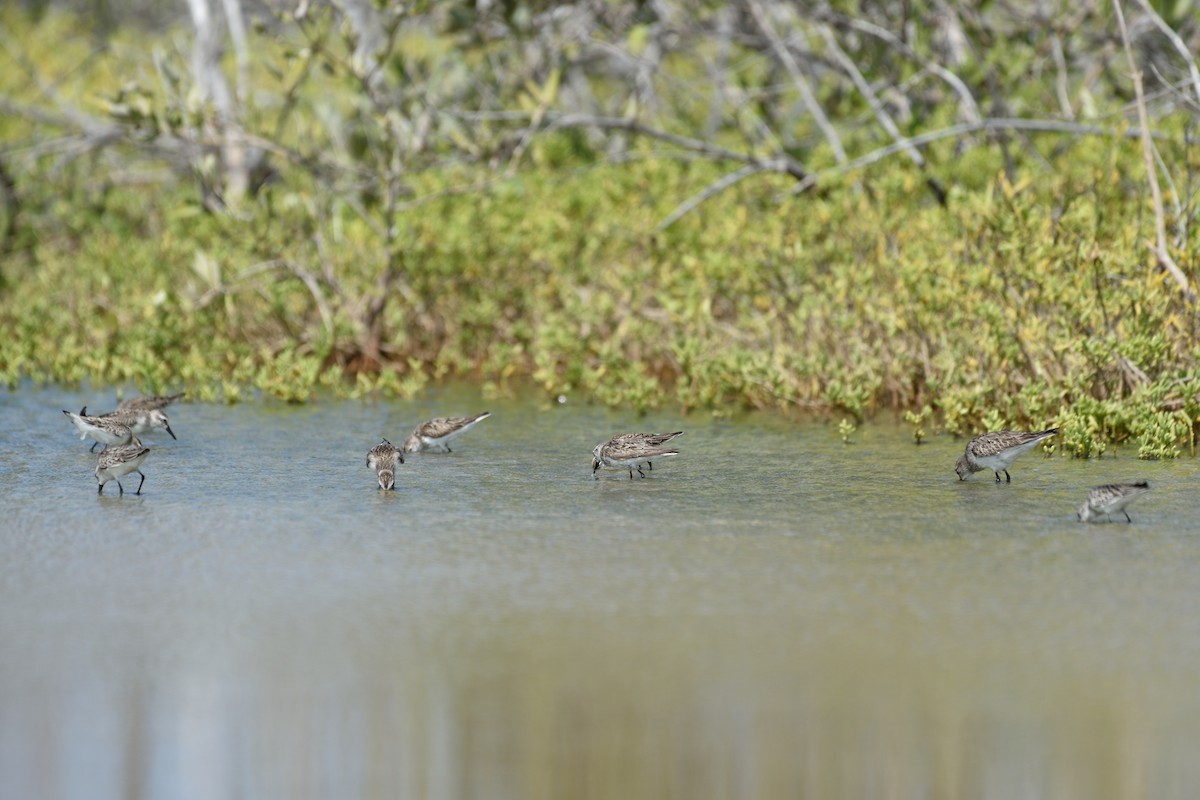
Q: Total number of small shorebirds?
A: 10